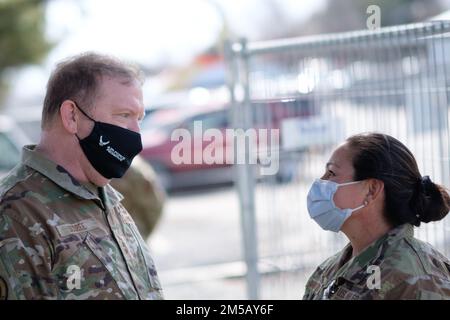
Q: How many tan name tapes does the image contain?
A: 1